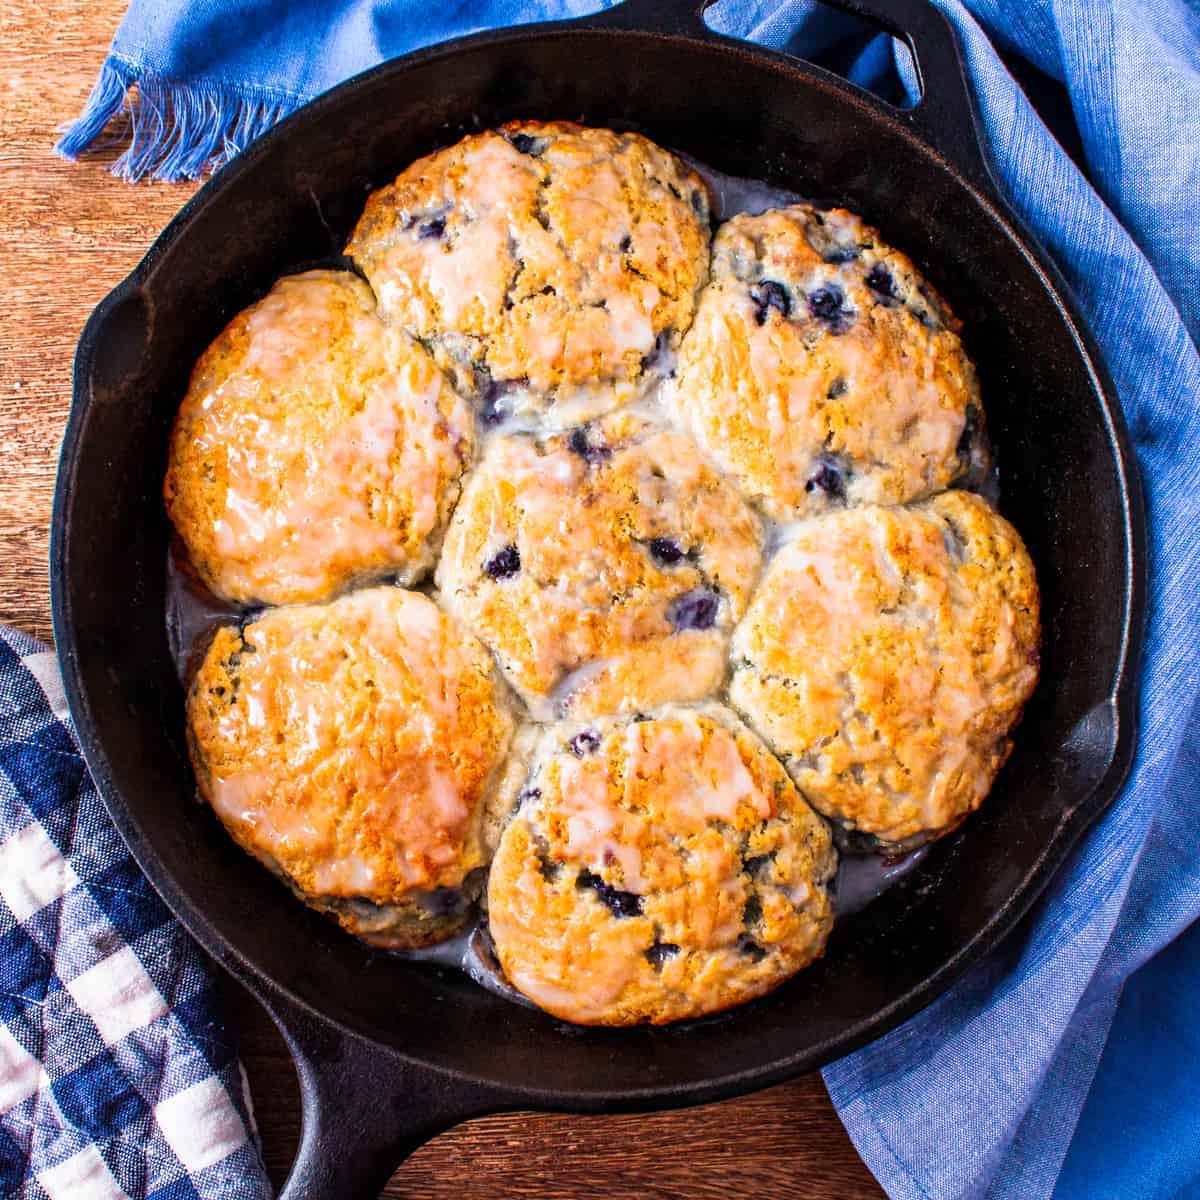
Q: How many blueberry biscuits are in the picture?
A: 7